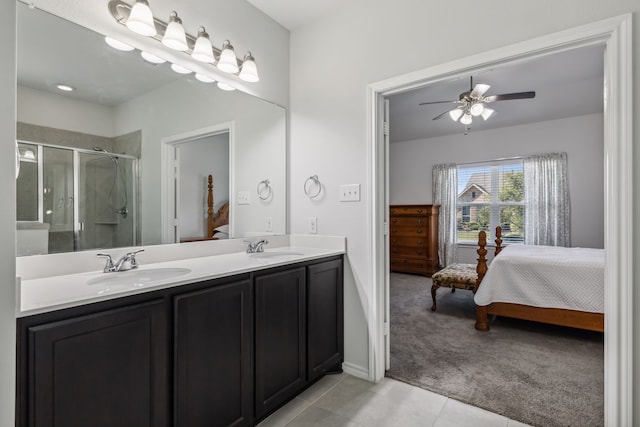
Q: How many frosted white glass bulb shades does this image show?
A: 9